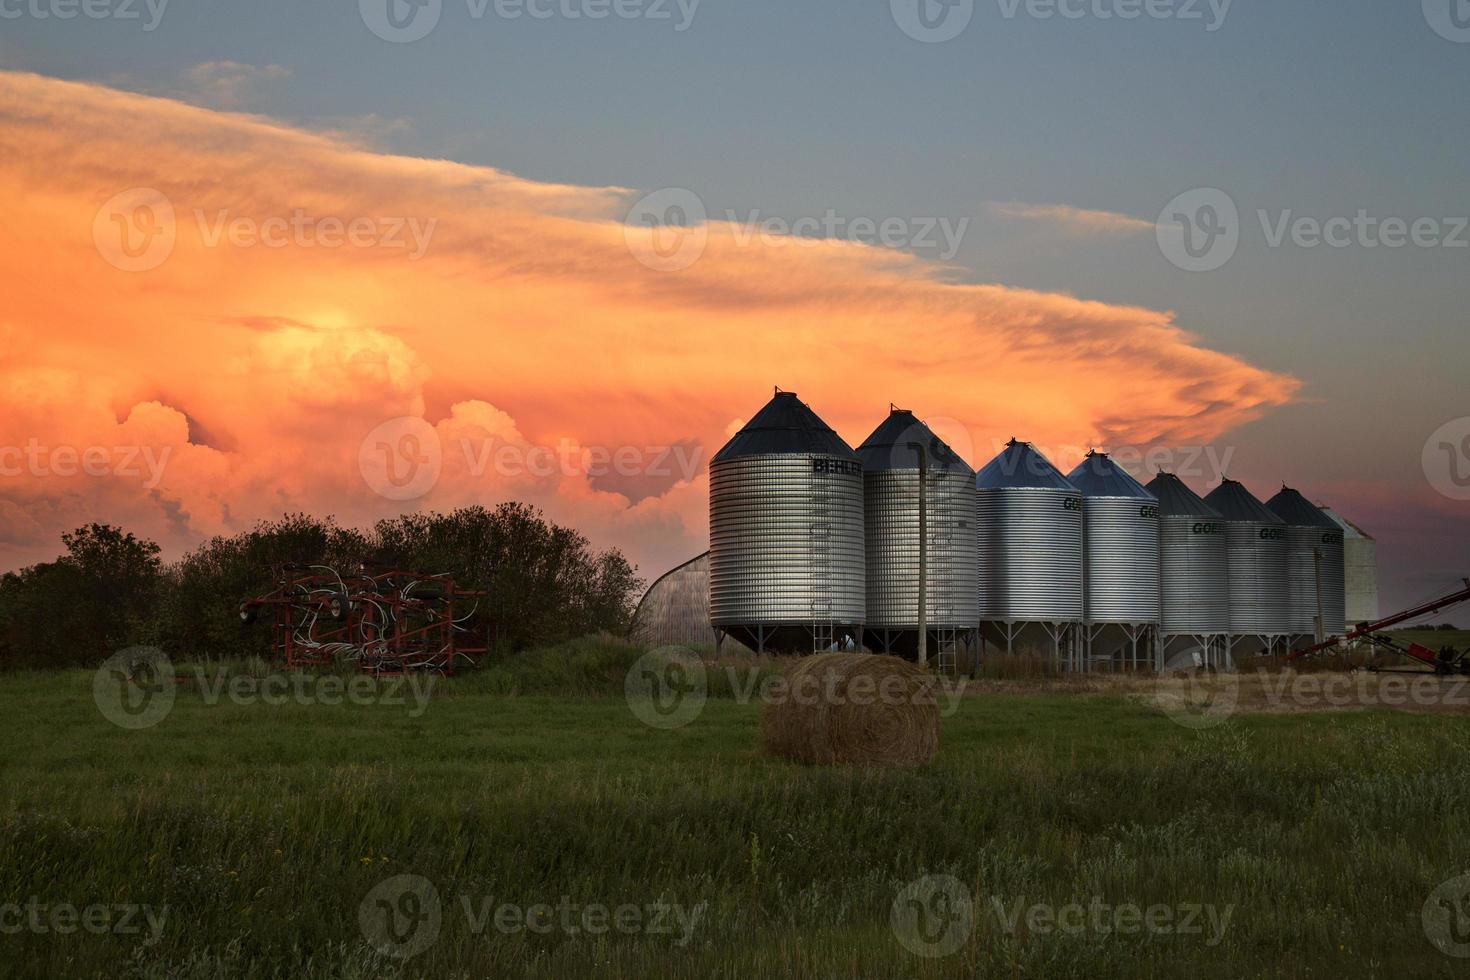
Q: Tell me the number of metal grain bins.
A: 8